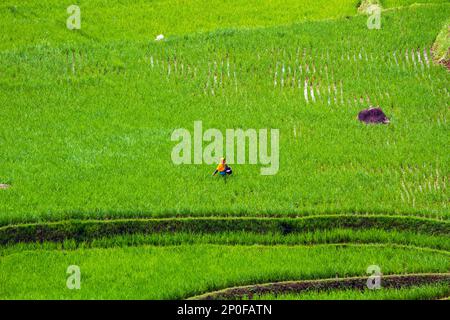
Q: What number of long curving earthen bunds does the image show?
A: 3